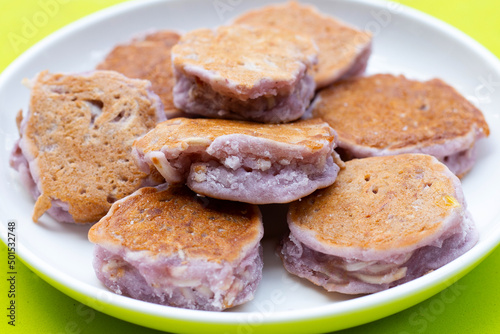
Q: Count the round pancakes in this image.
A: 8